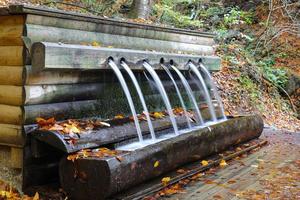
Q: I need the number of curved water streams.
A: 7